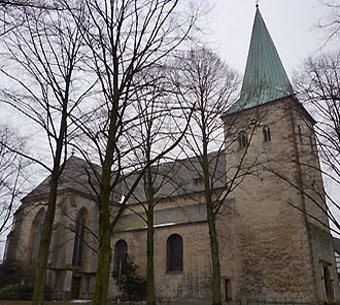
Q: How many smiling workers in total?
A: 0